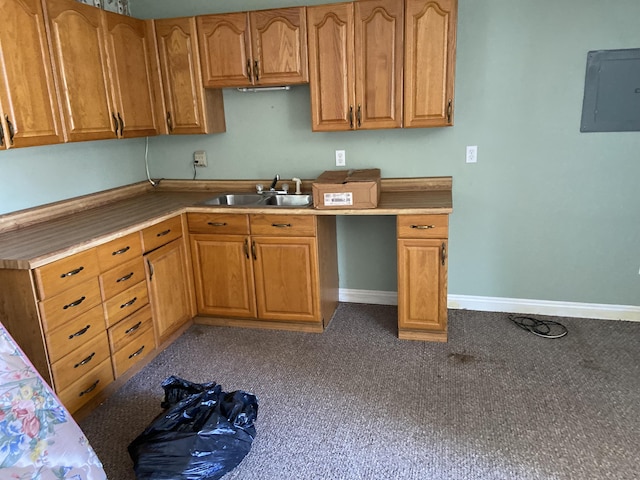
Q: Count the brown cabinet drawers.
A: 14